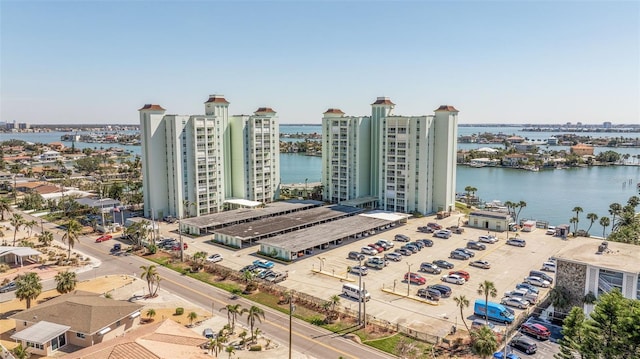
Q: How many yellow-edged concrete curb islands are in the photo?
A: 2